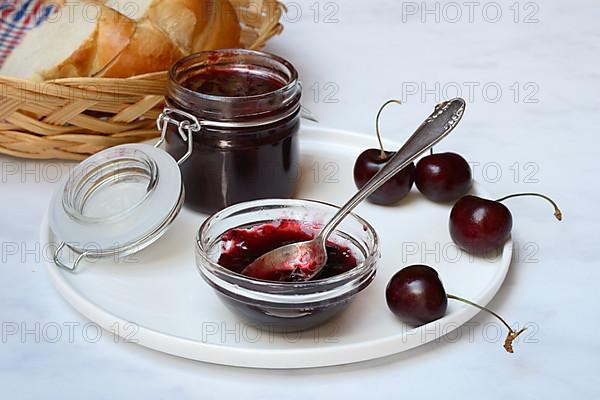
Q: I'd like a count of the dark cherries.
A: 4